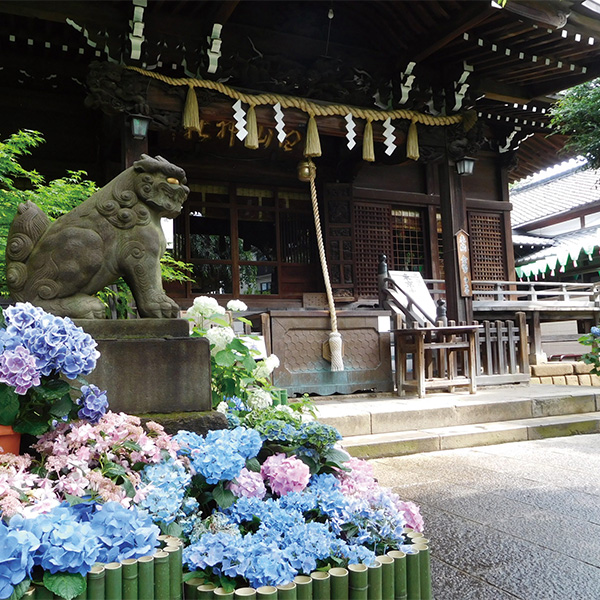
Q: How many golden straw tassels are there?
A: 5